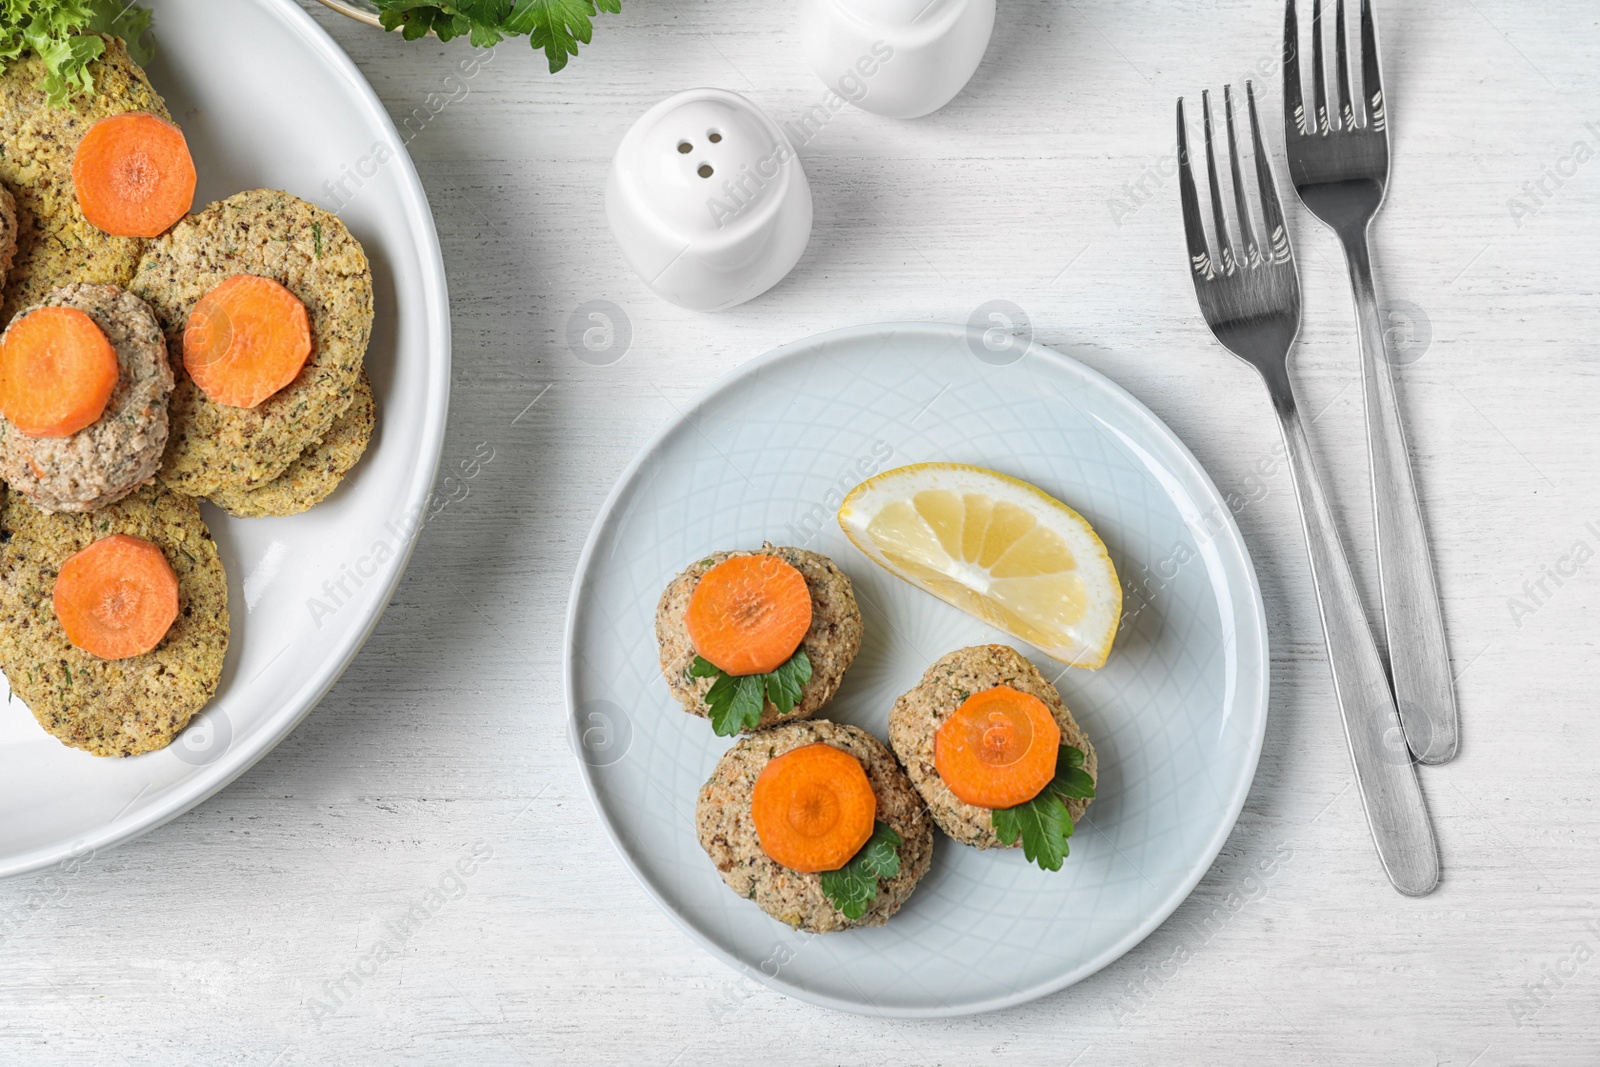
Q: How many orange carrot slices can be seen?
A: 7